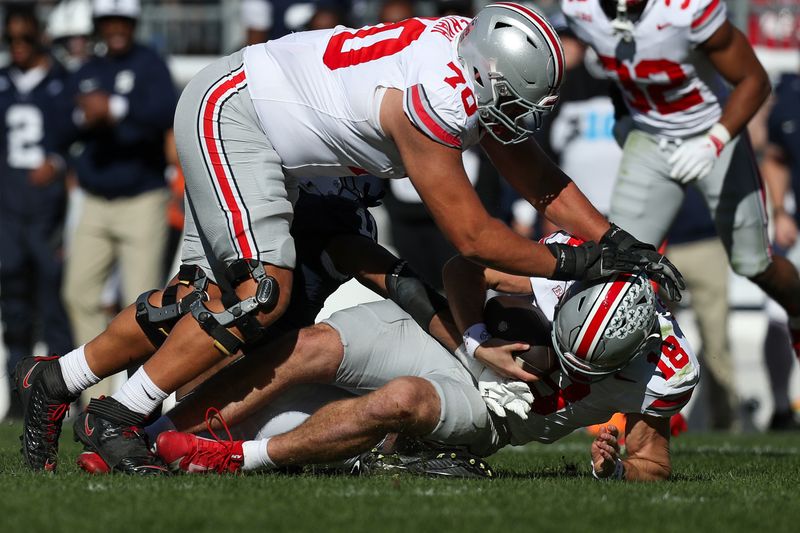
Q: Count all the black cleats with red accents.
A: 2